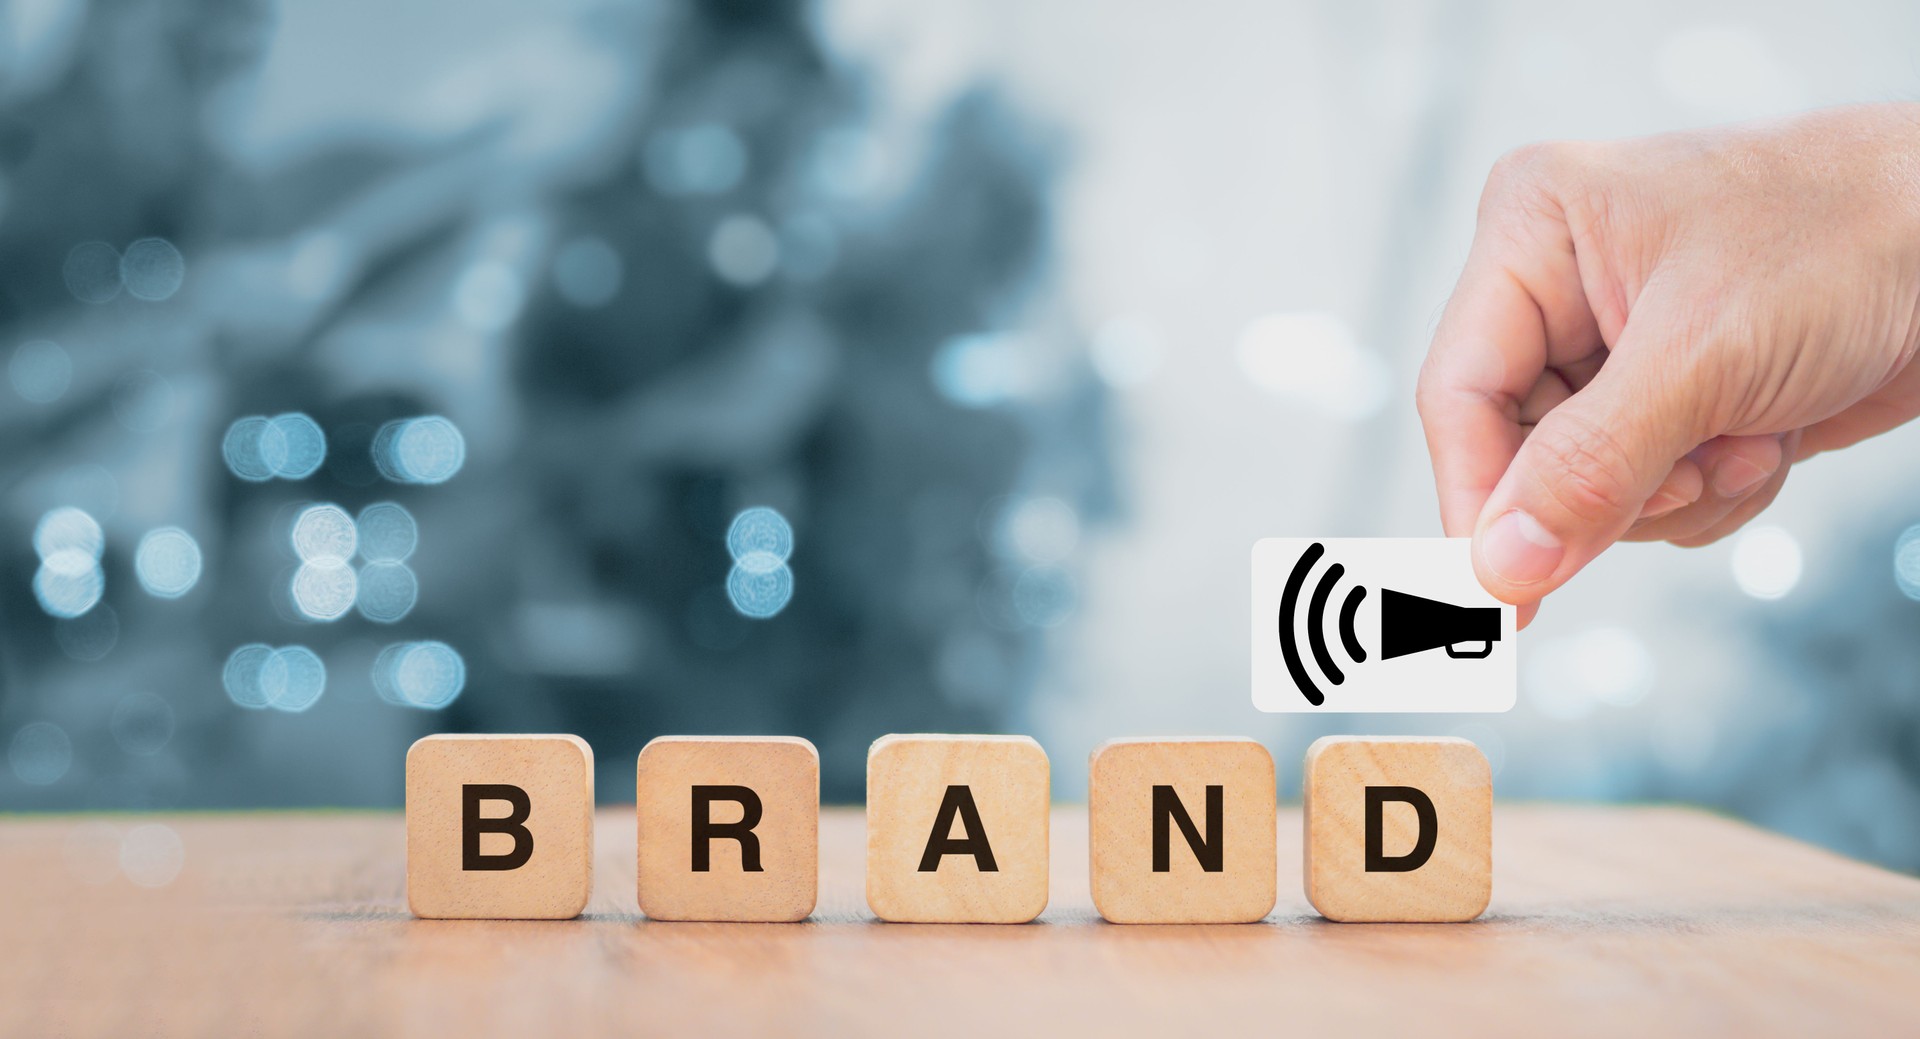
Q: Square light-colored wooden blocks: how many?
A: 5